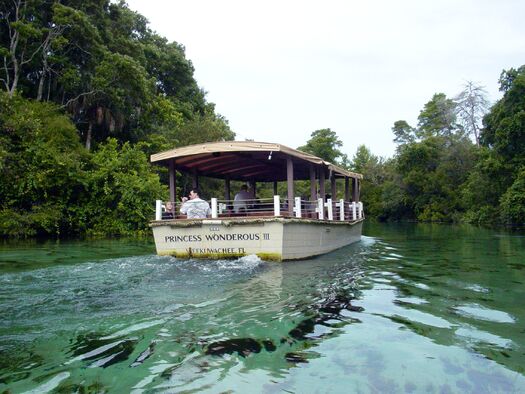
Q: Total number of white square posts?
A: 9